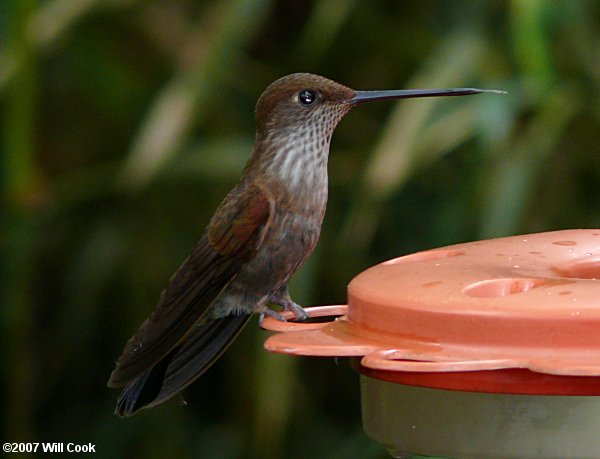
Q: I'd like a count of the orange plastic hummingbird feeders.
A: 1